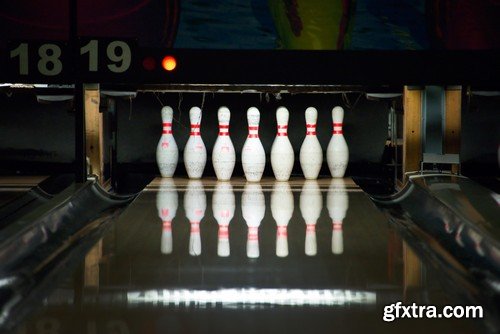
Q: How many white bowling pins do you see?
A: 7